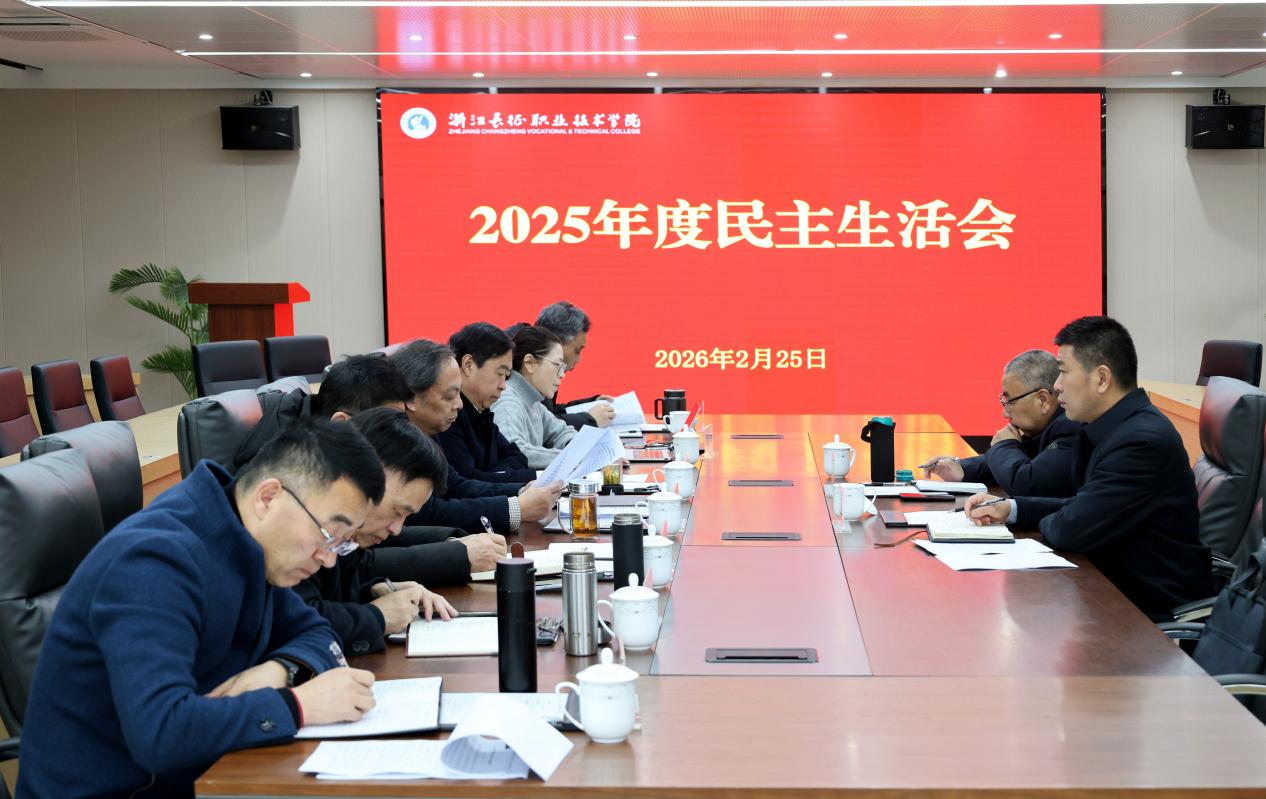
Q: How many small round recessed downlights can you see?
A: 11